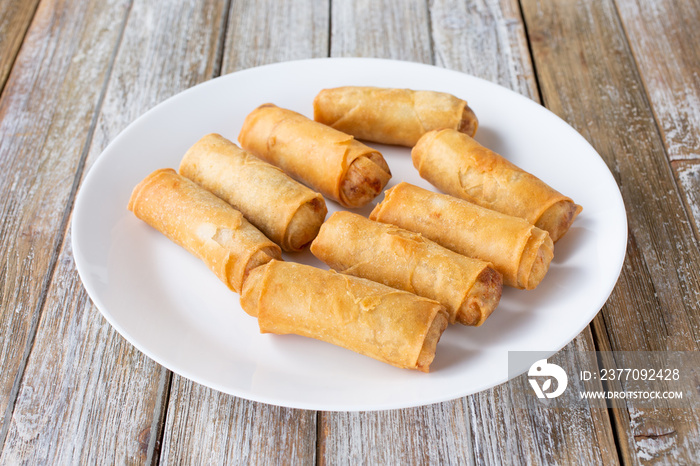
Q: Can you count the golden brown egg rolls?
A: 8